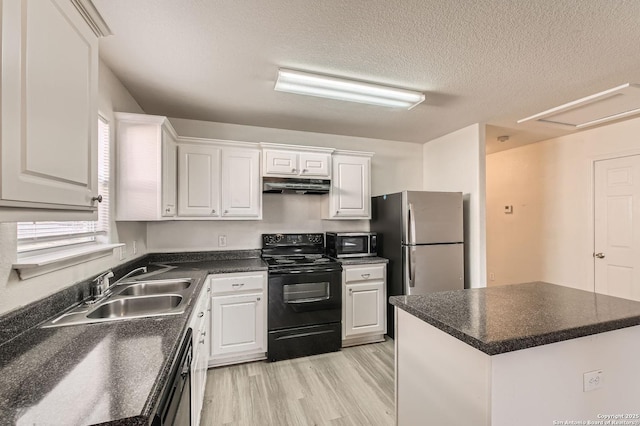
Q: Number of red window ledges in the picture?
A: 0